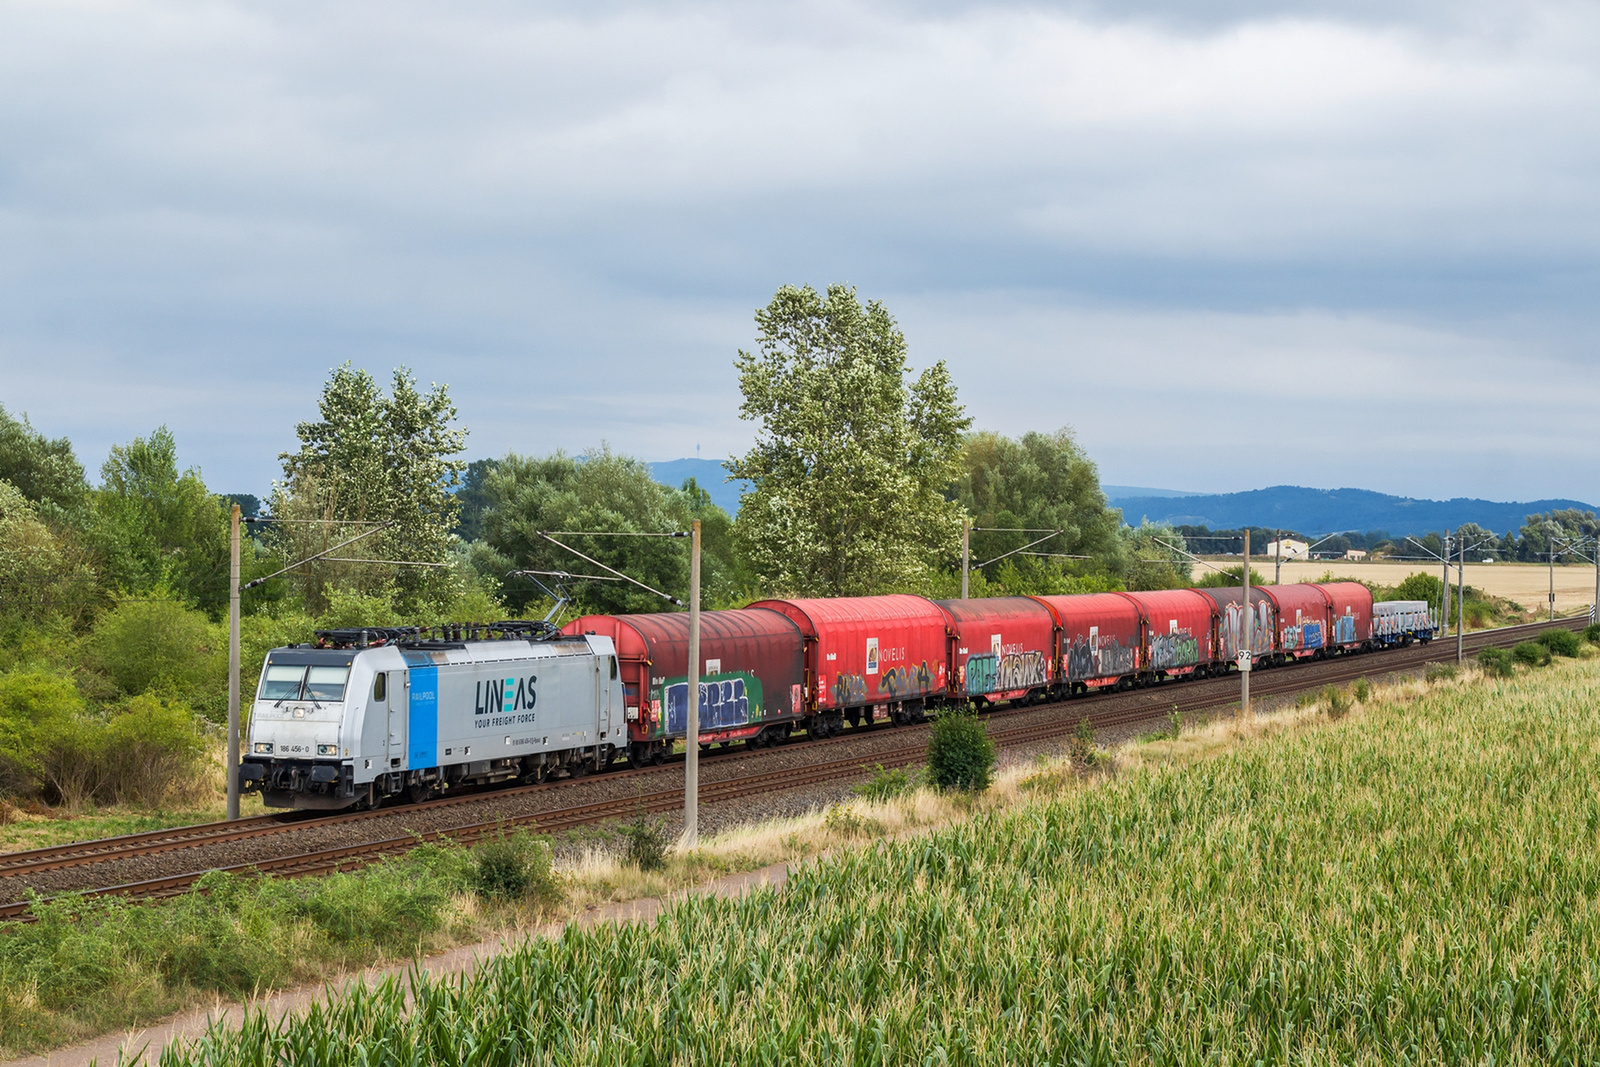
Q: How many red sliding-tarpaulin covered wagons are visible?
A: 8